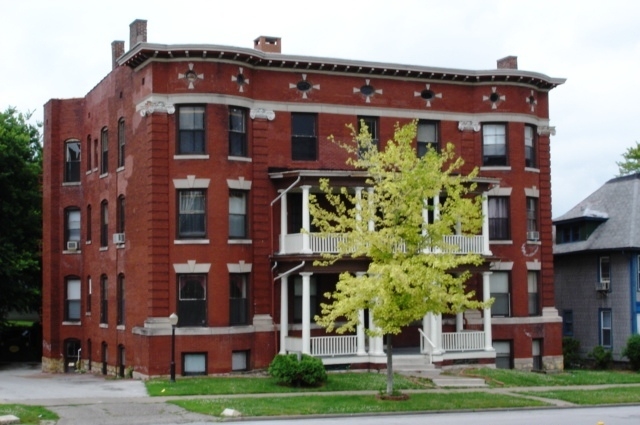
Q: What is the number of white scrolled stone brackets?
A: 4